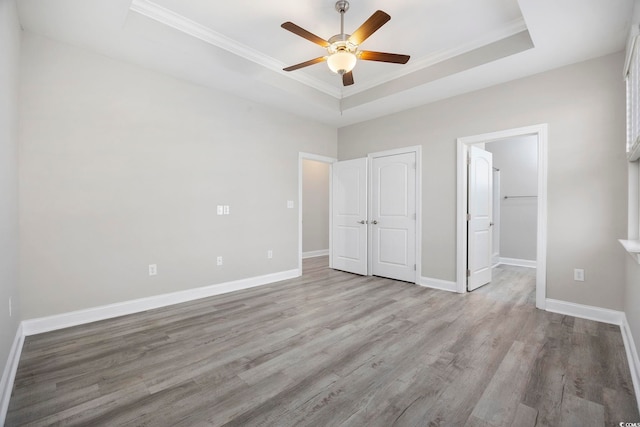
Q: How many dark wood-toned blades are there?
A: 5